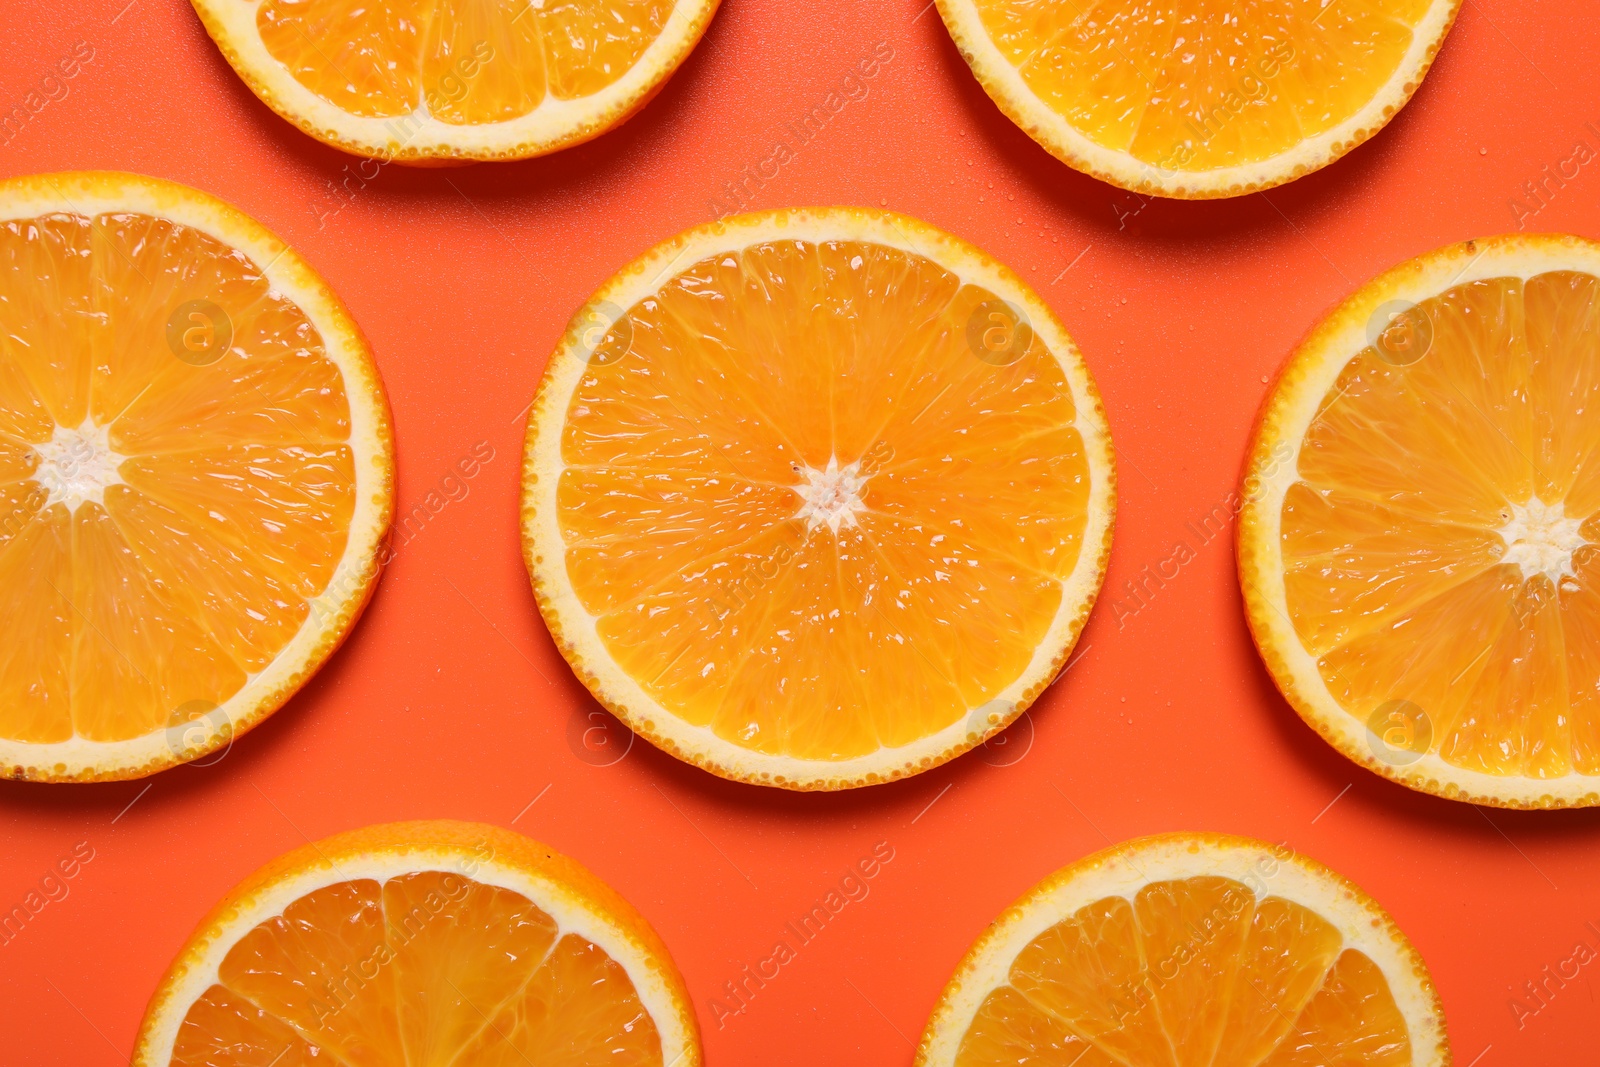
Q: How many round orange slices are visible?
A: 7